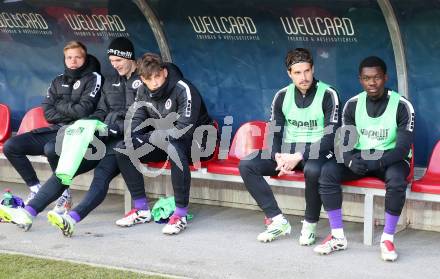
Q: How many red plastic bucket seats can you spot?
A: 7